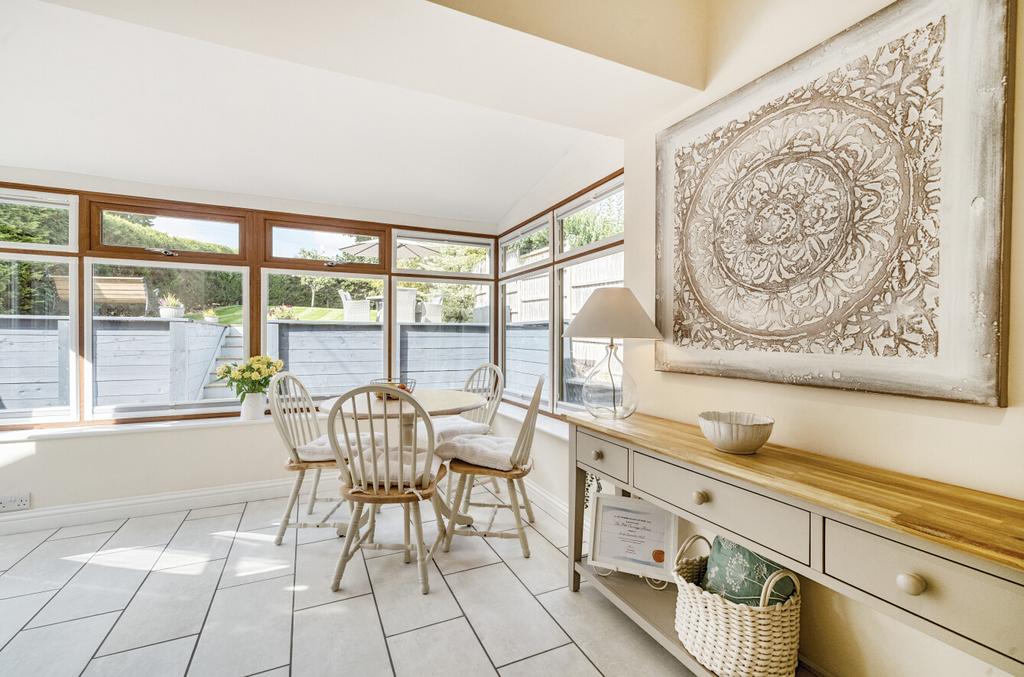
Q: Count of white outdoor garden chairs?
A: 3